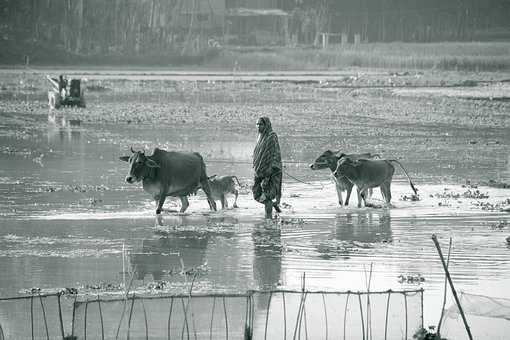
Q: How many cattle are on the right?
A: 2